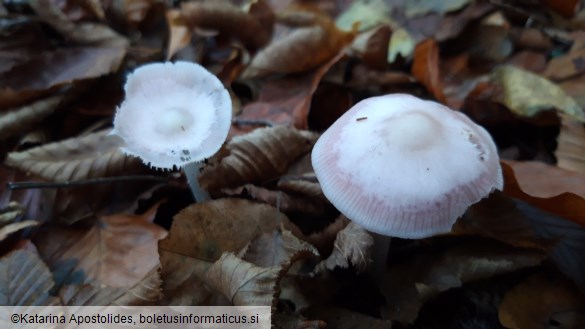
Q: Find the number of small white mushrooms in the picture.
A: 2